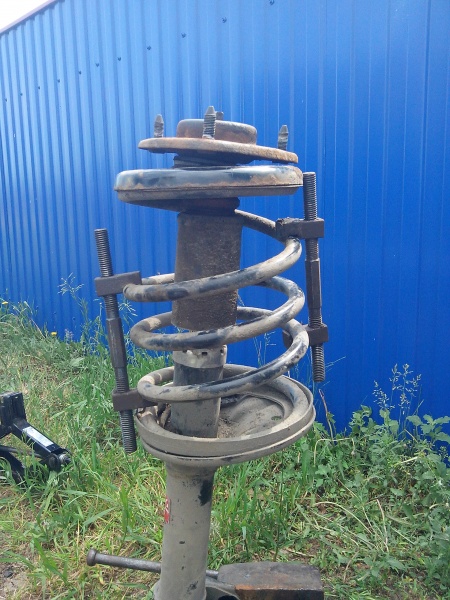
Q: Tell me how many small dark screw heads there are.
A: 11